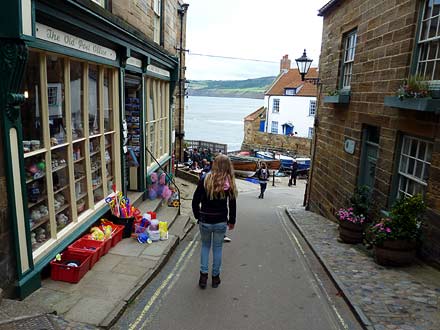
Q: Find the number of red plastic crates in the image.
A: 4